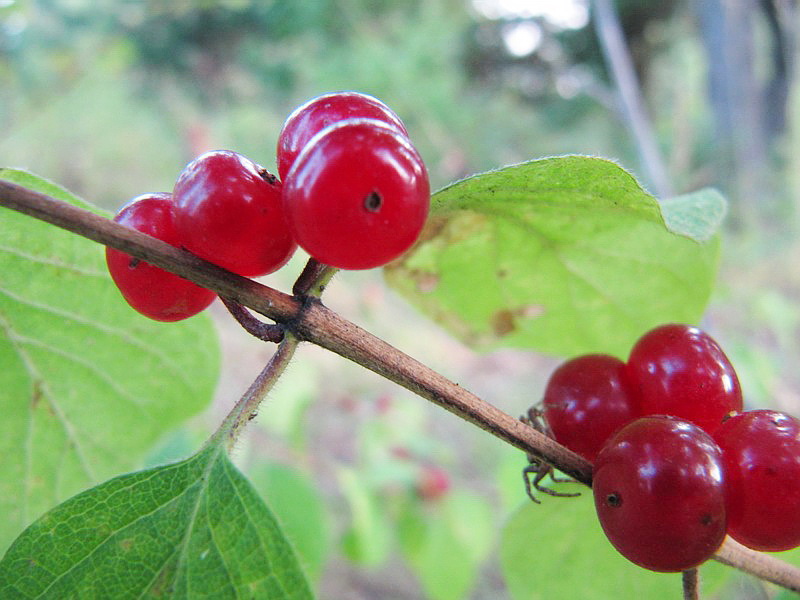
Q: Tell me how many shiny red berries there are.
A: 8